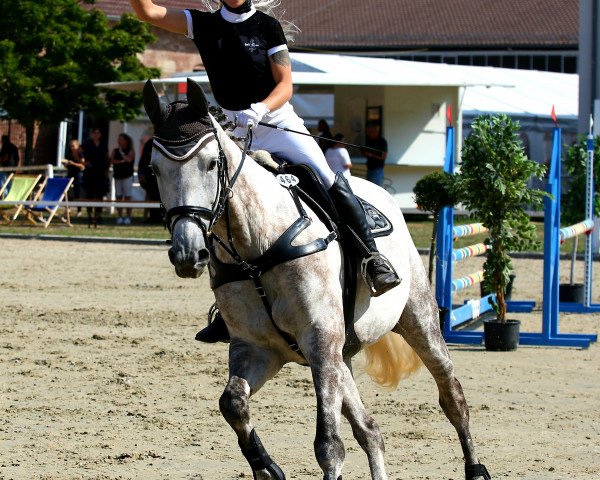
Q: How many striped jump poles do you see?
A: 4